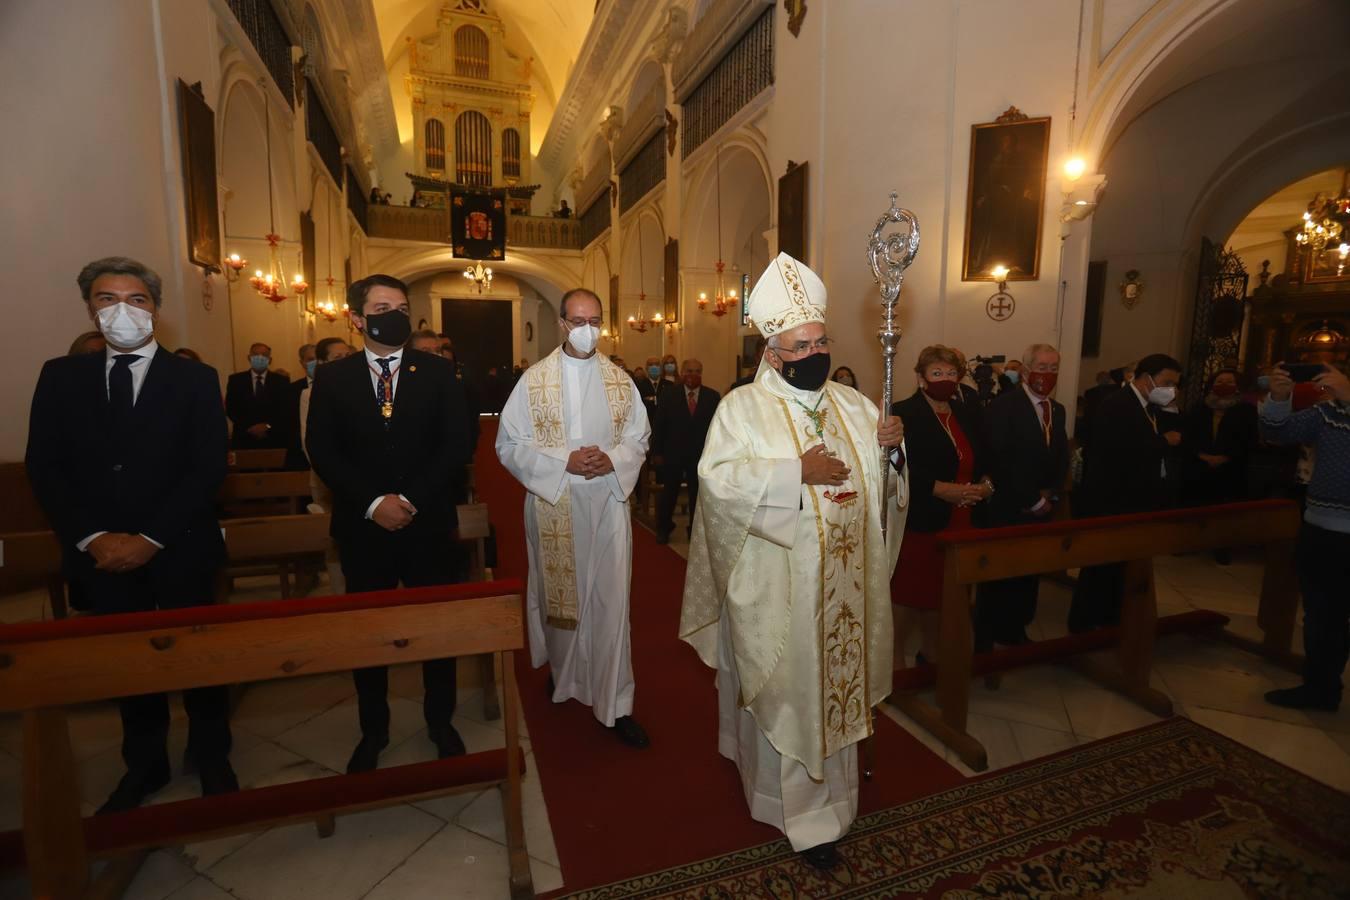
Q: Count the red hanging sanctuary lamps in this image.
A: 4